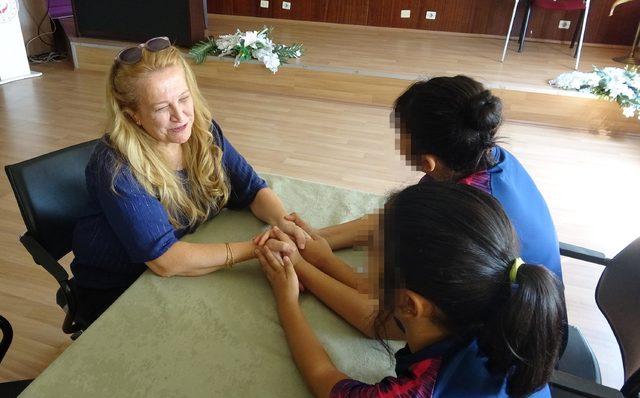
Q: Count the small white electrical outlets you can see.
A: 5